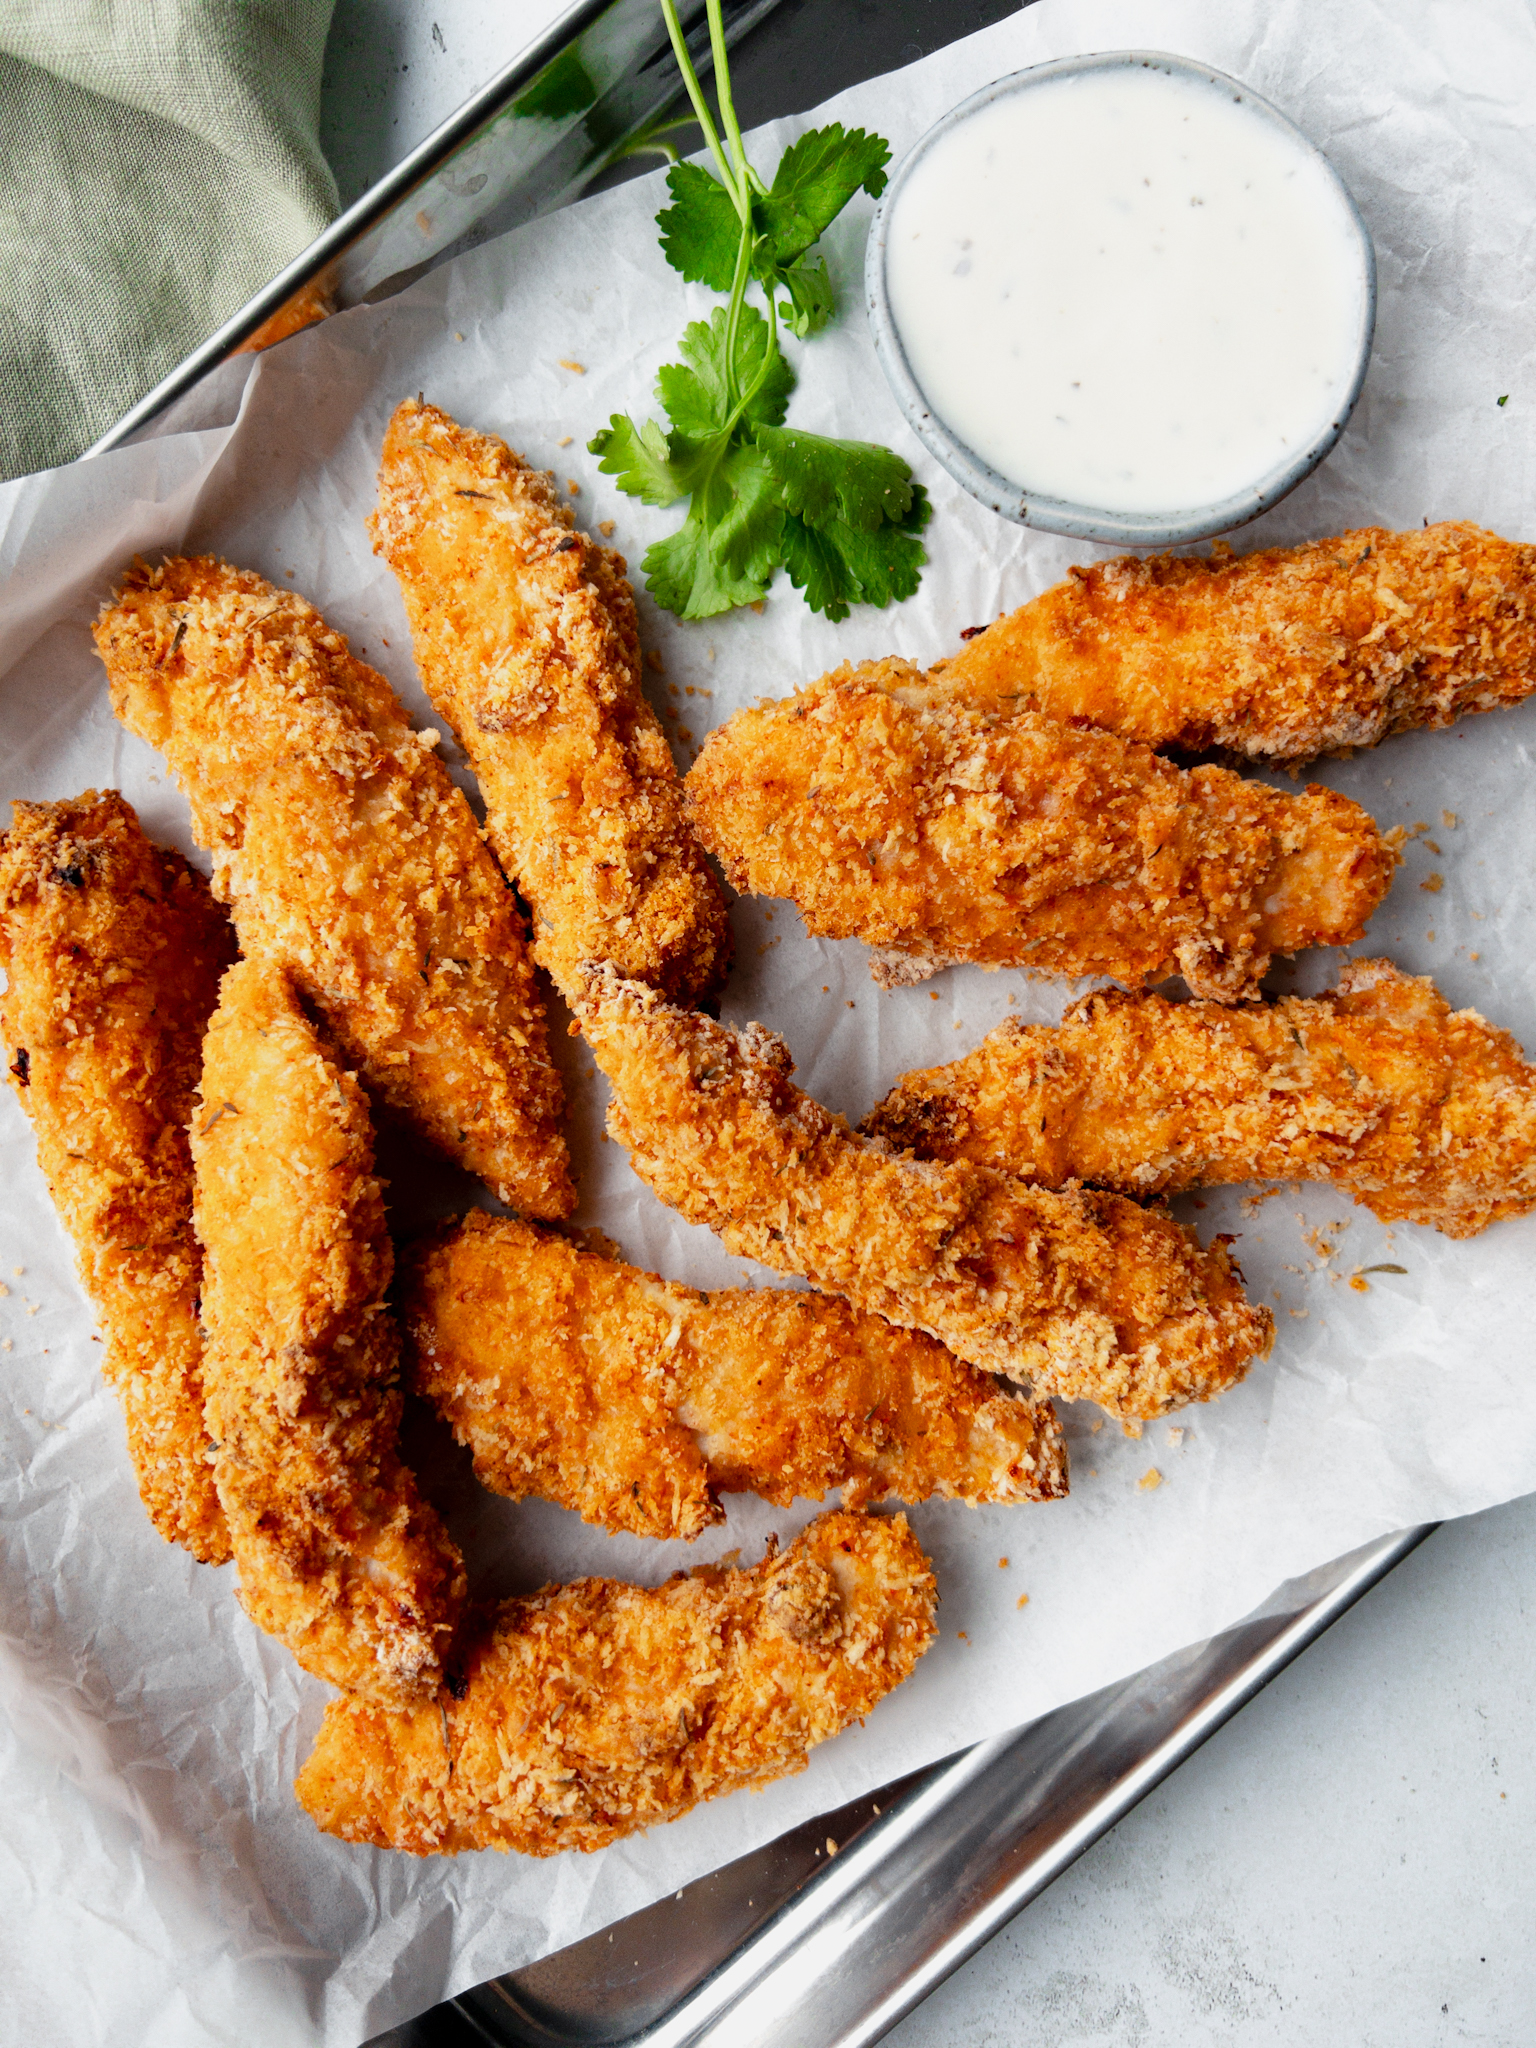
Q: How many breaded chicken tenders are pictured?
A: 10